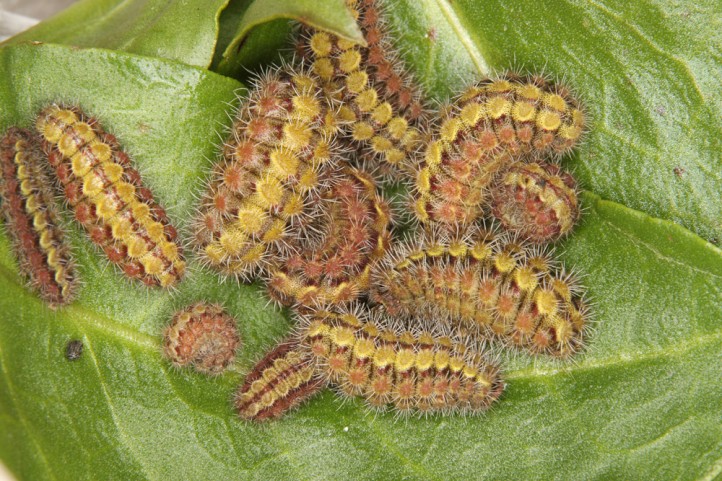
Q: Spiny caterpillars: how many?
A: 11